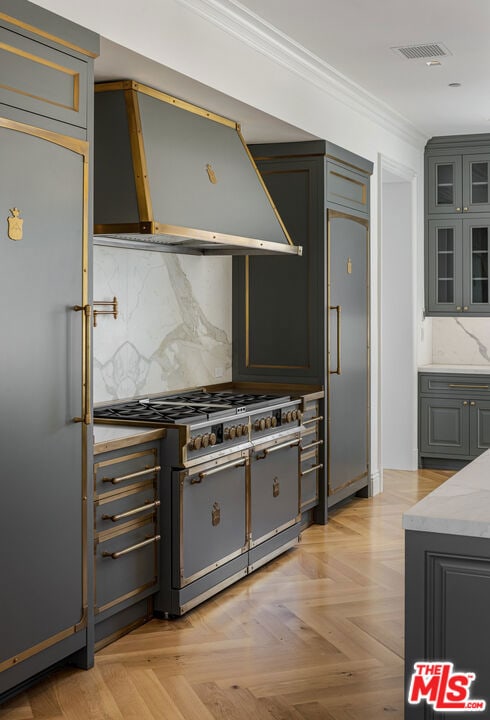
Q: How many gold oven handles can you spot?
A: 2